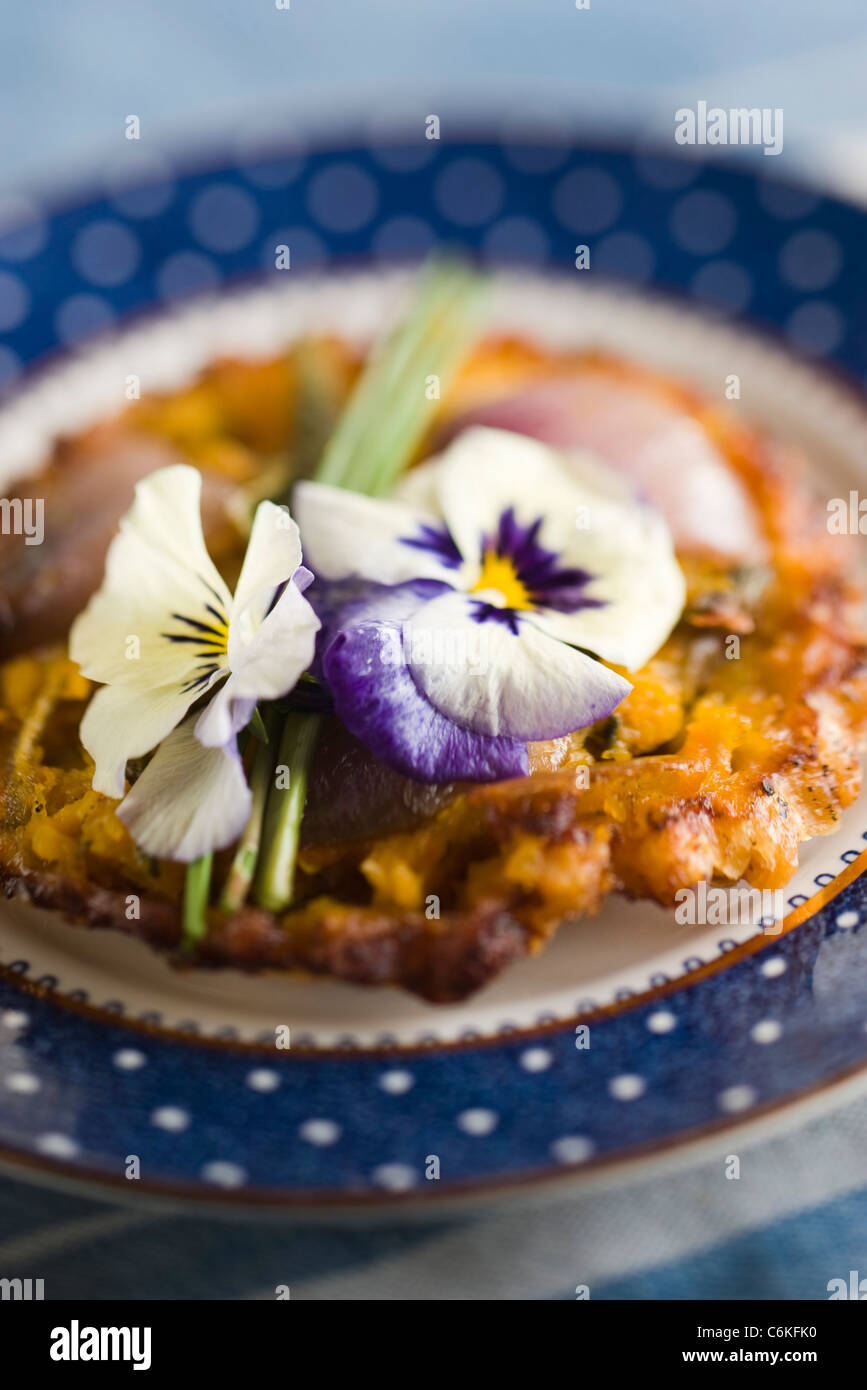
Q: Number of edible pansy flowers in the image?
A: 2